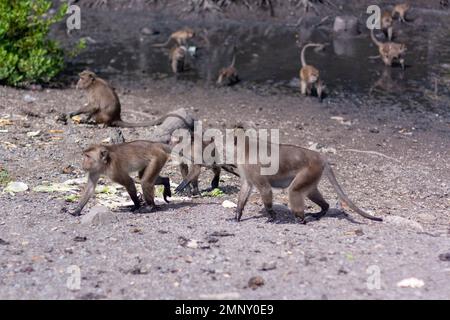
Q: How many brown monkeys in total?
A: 11